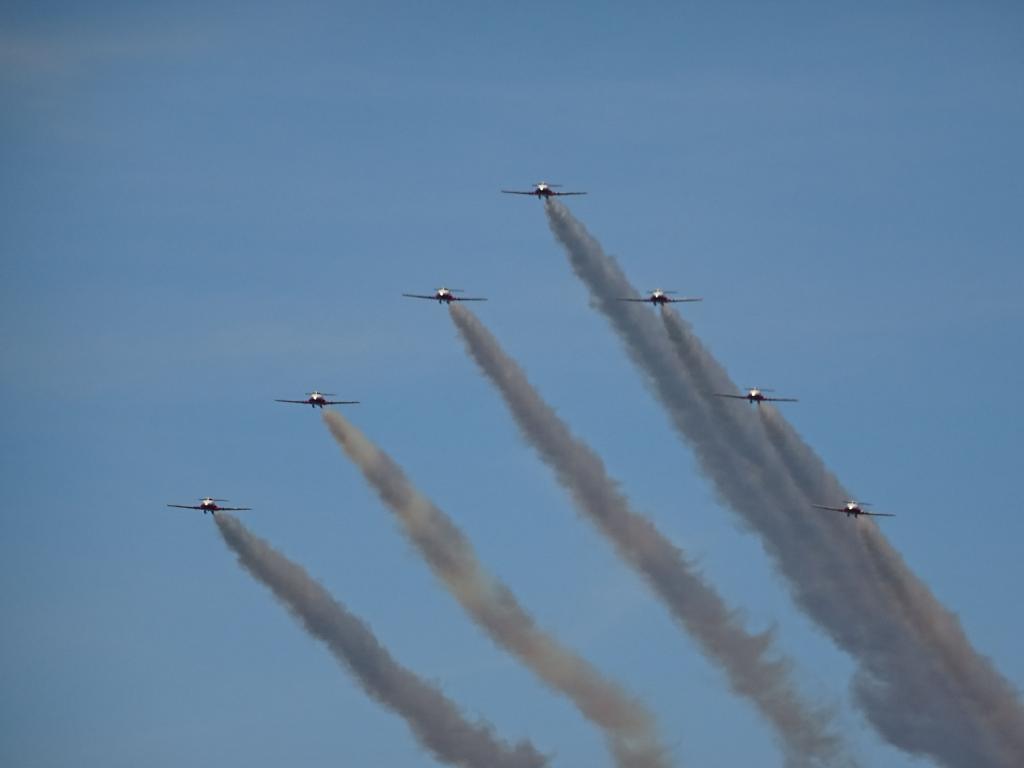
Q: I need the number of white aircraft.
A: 7